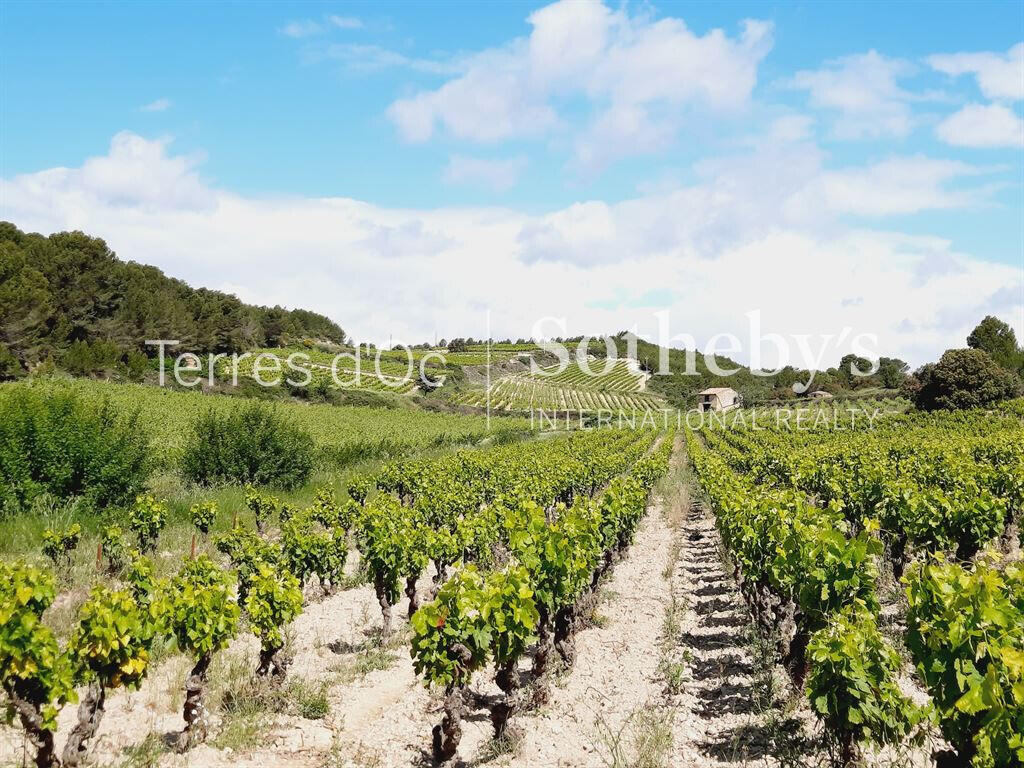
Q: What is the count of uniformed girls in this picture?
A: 0